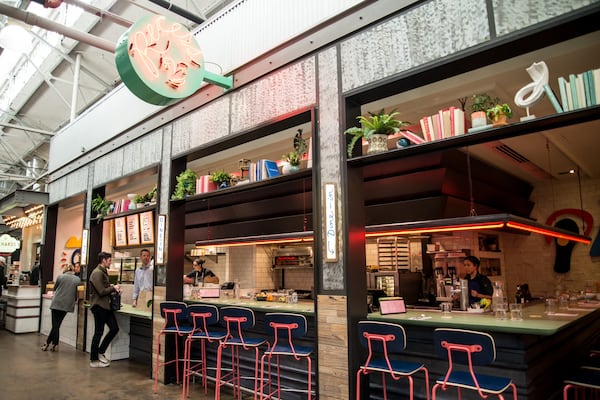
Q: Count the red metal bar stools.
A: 7